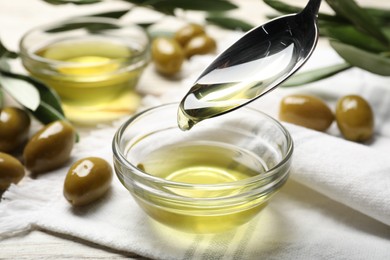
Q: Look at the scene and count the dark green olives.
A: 9